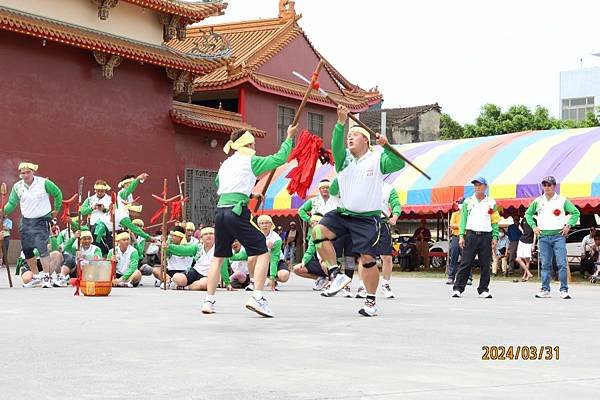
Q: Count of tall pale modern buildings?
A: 1